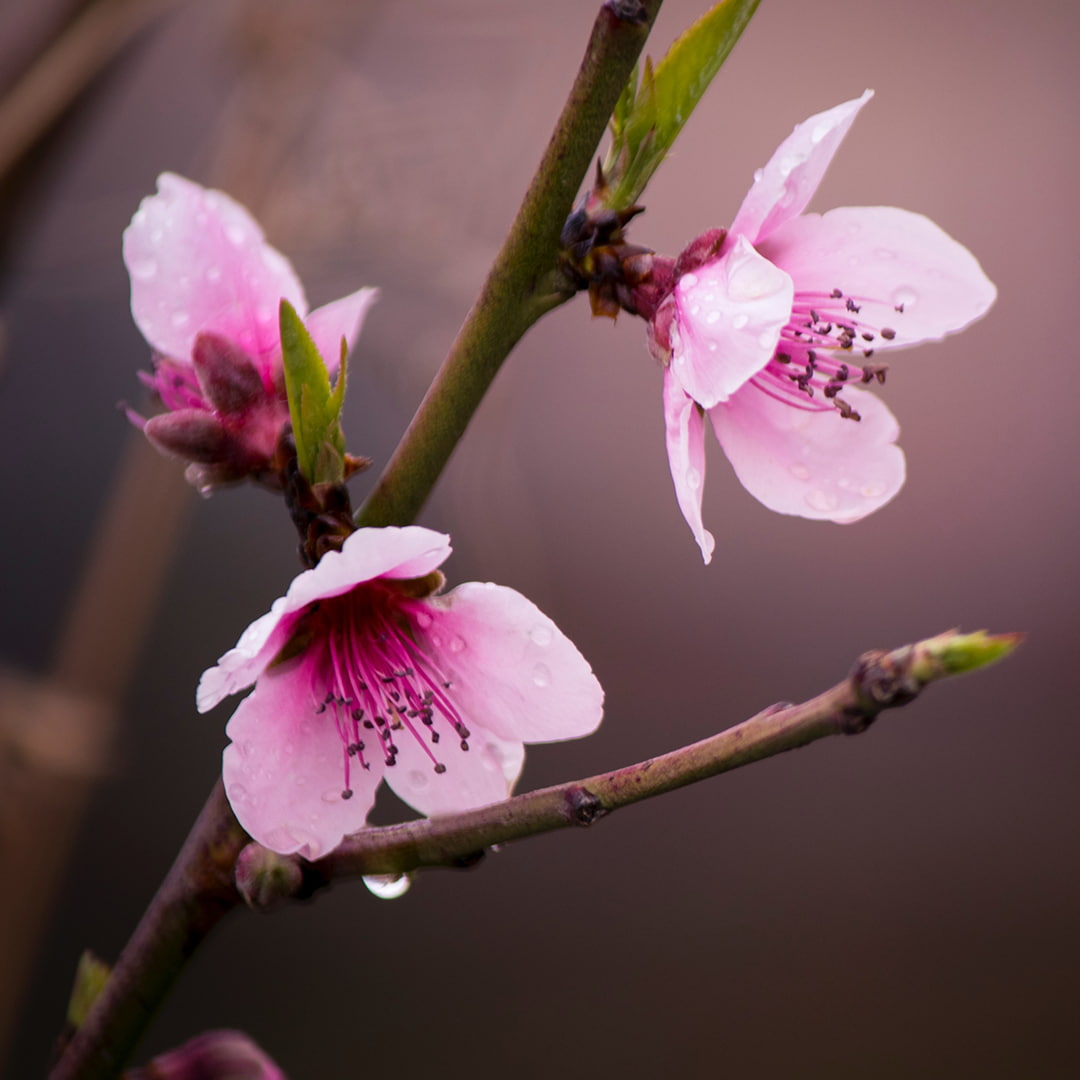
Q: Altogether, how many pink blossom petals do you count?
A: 12